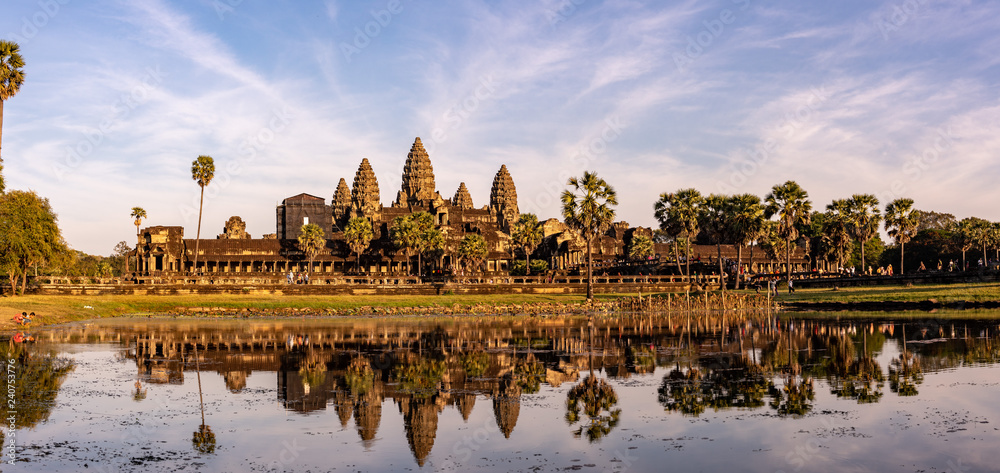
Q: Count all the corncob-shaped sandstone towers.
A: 5